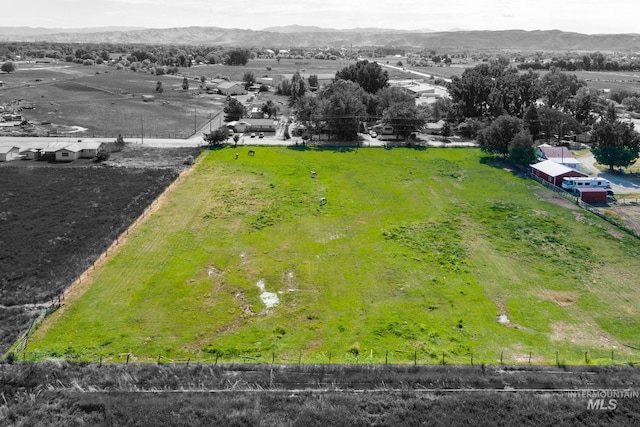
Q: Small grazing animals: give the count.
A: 4